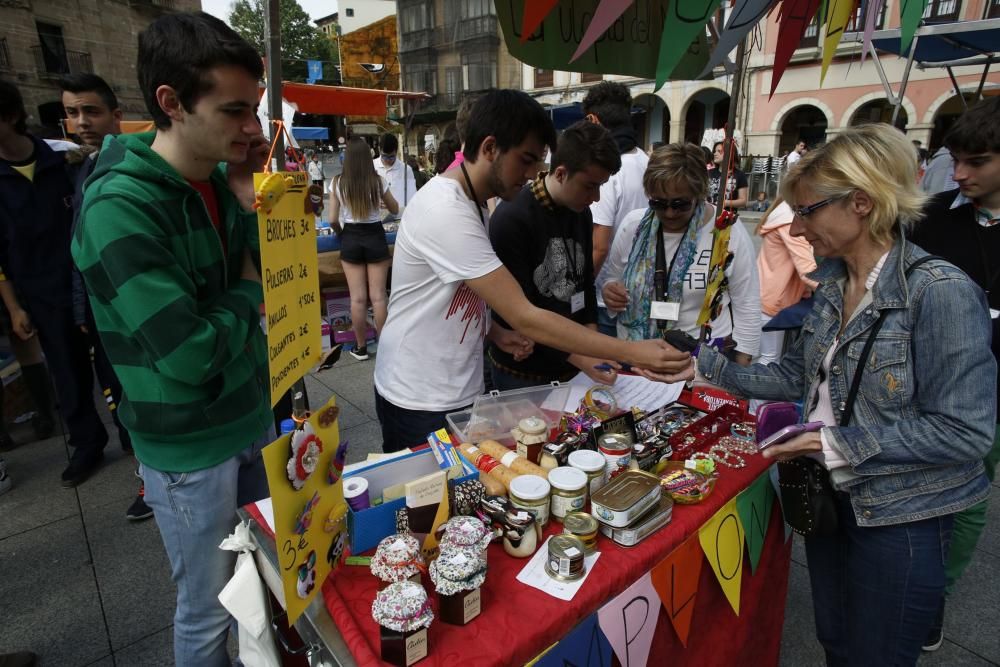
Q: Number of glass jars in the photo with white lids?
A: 3